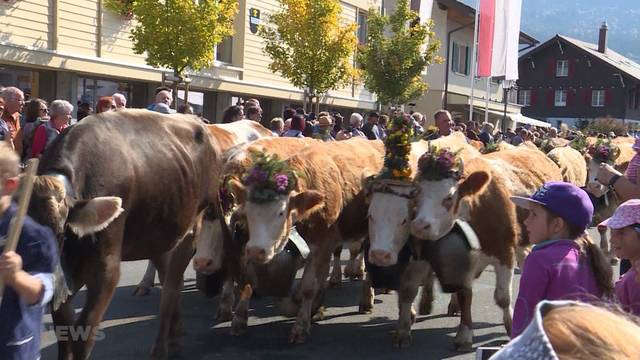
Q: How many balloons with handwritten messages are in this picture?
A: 0